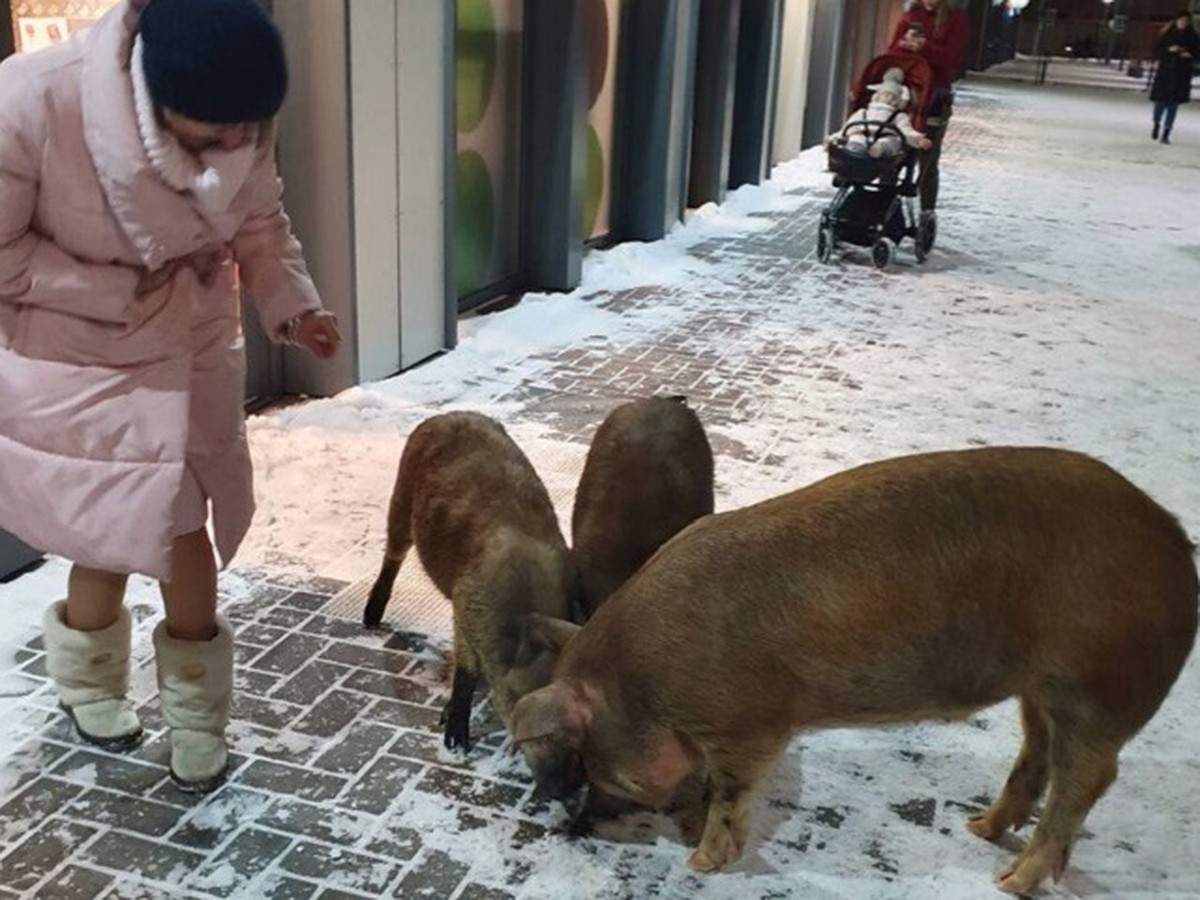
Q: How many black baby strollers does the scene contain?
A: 1